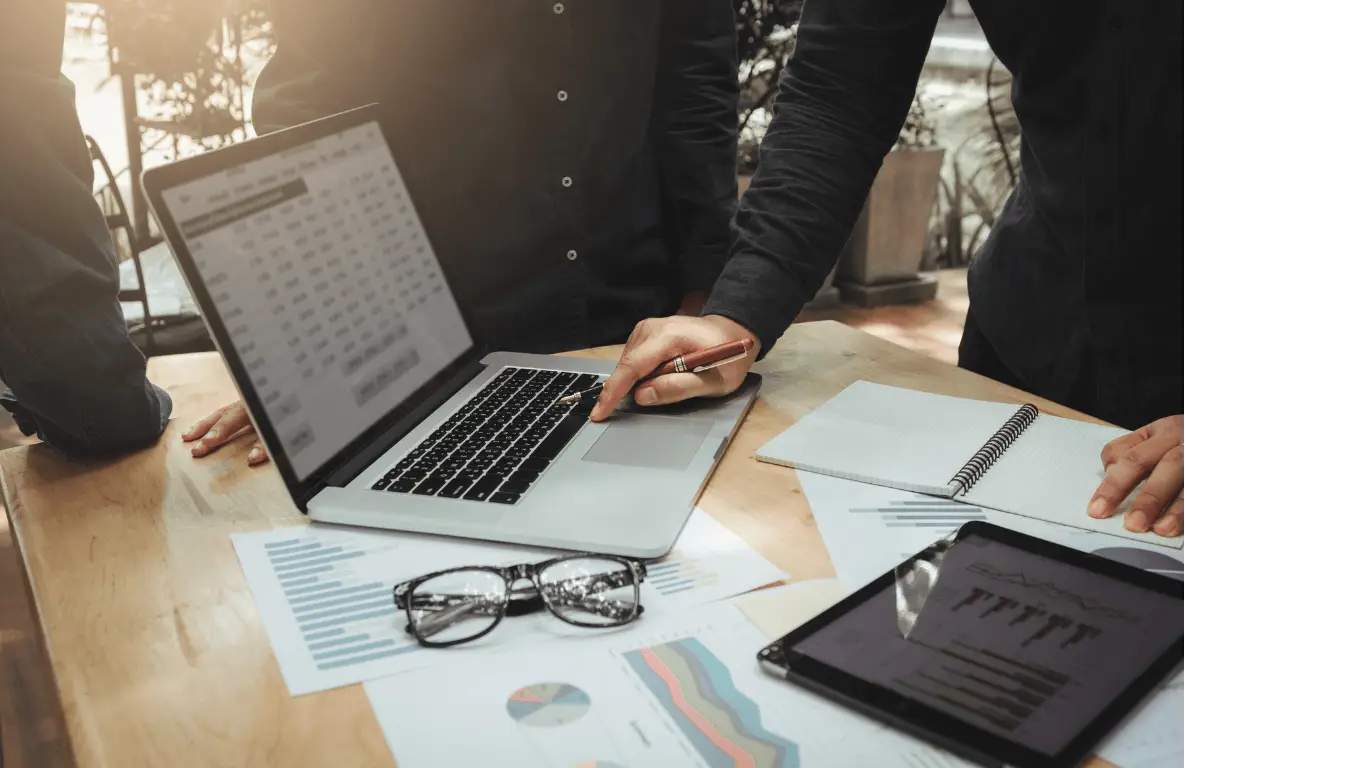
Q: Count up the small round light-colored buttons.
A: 4